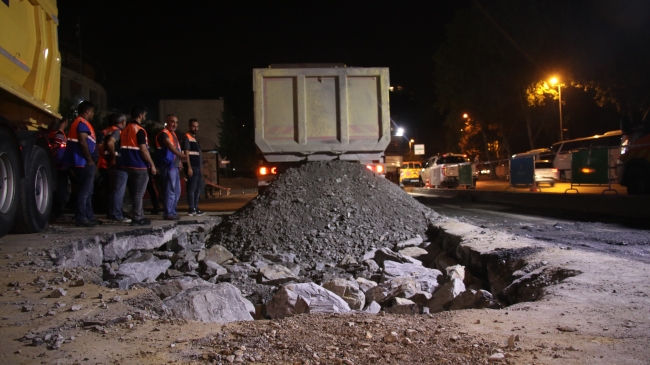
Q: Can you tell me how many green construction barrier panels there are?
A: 2